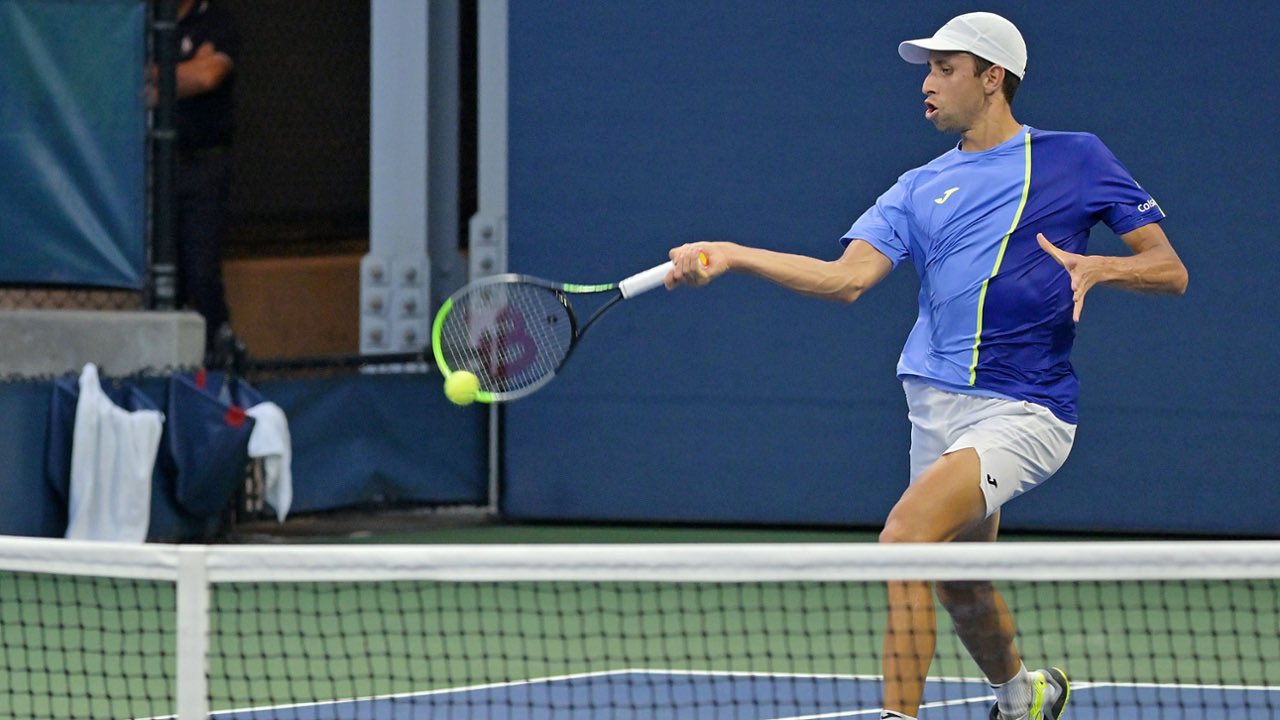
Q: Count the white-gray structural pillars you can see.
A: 2